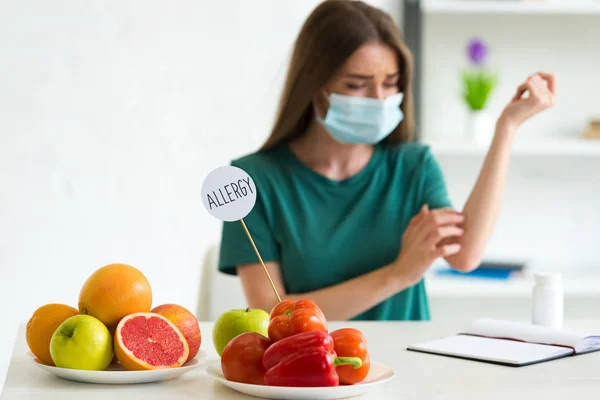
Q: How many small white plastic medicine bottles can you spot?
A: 1